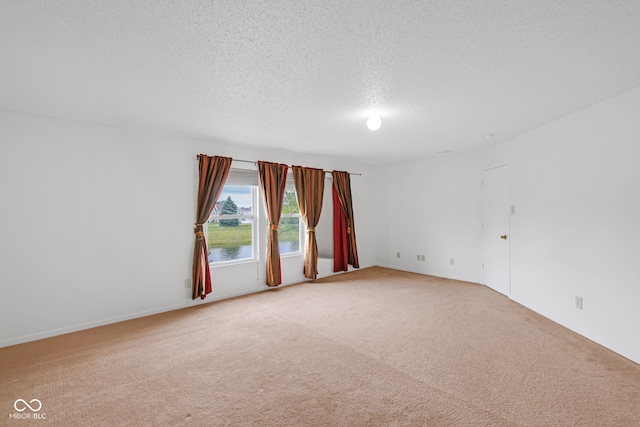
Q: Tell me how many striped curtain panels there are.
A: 4